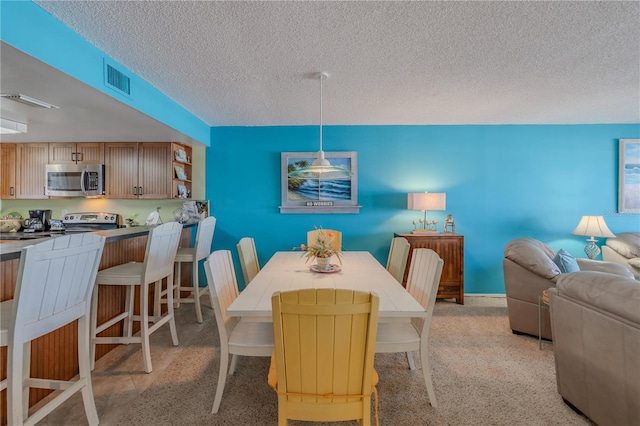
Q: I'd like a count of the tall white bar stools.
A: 3